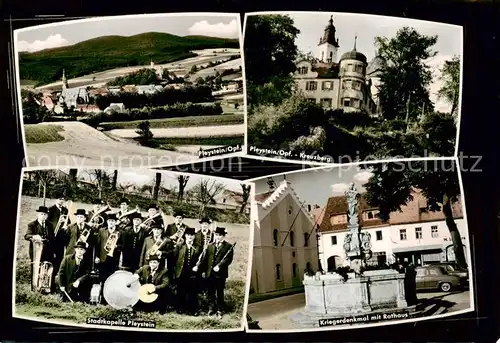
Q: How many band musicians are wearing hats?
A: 15